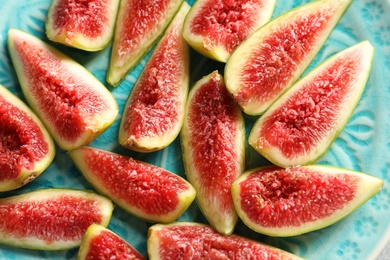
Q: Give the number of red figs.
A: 14